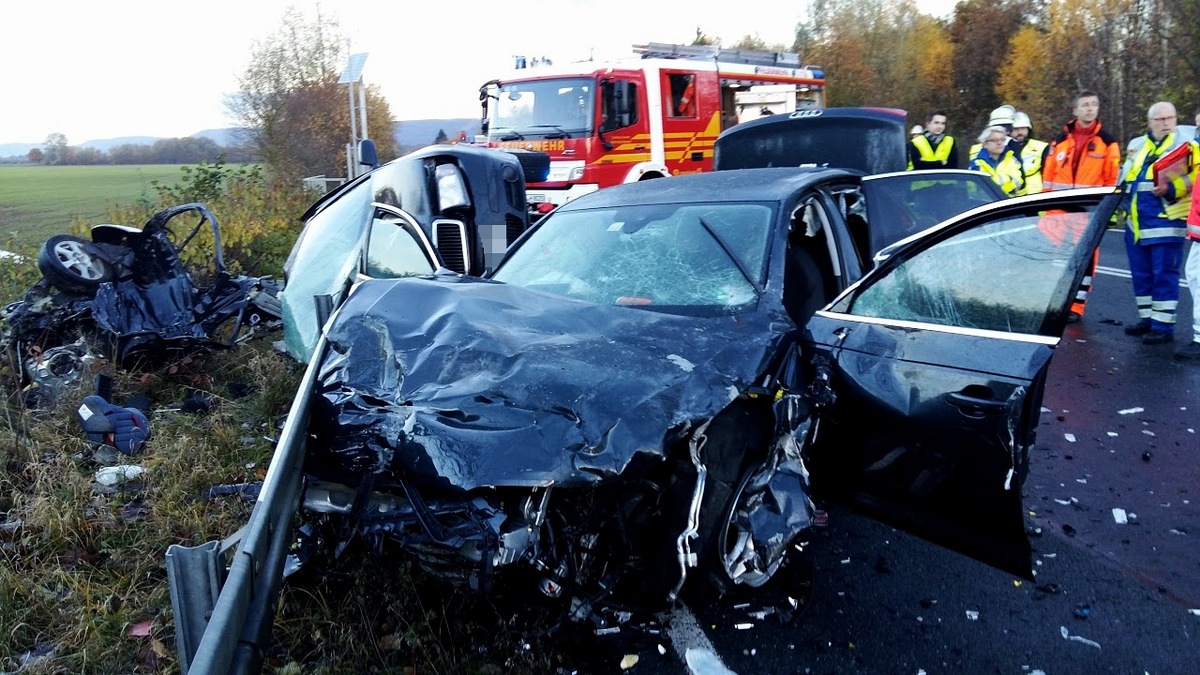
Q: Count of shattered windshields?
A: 2